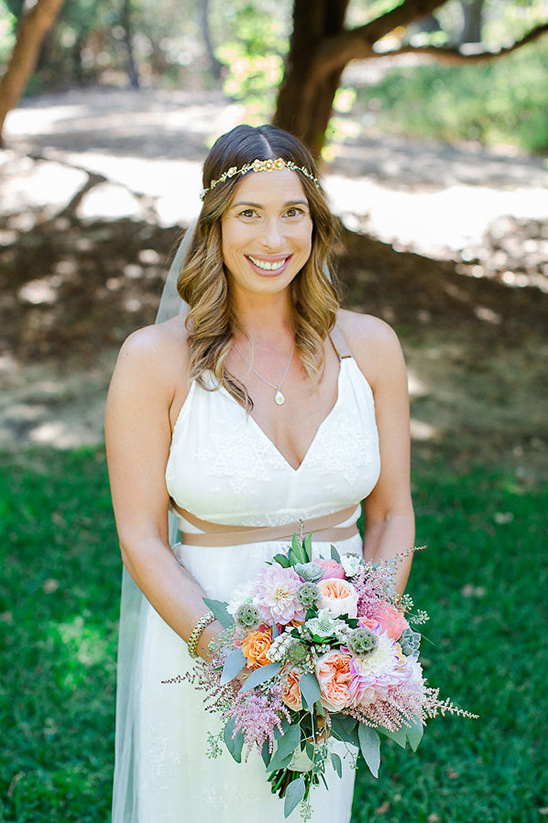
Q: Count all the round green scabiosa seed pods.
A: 4